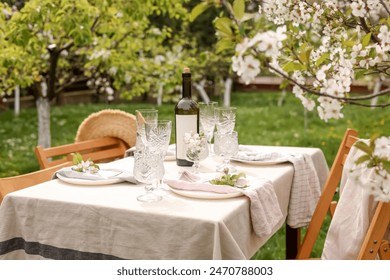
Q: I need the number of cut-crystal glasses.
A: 7